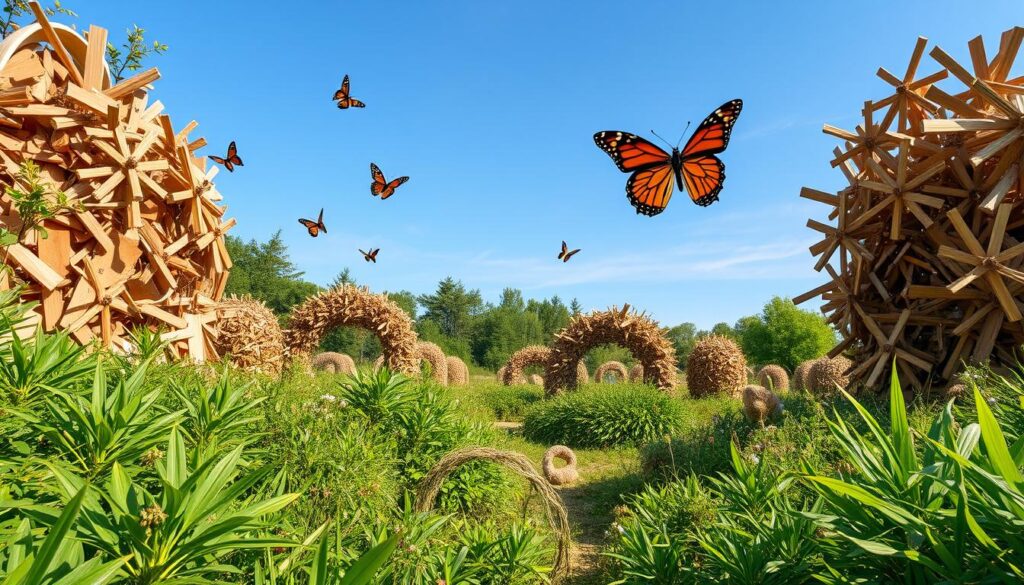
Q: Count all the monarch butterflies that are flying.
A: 7